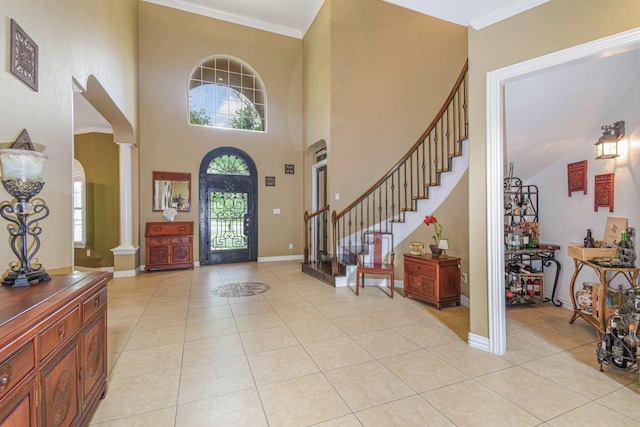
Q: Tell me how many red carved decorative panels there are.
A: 2